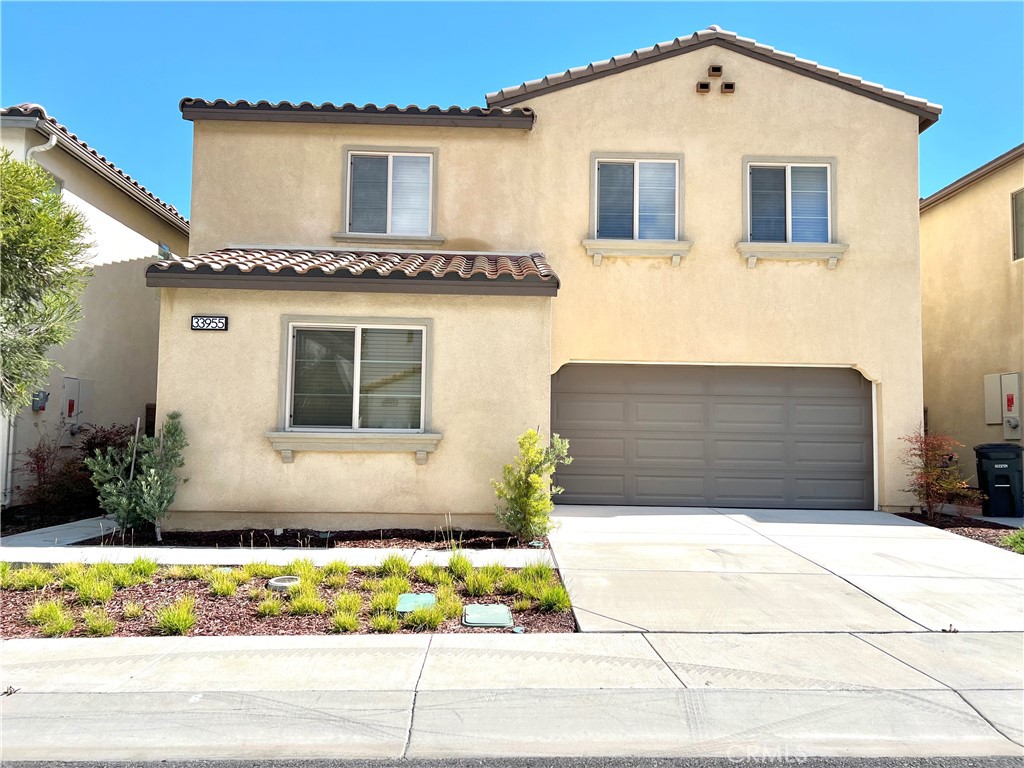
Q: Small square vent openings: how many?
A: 3